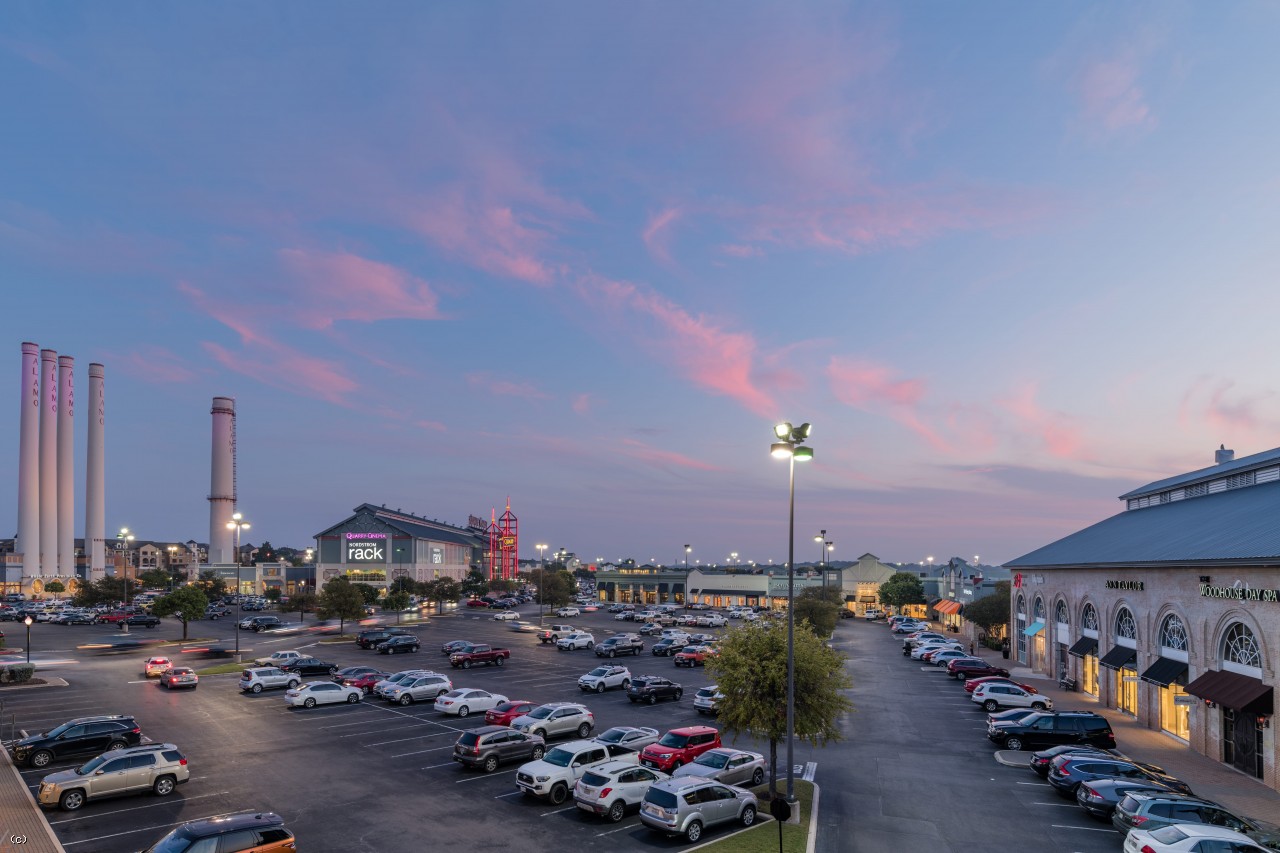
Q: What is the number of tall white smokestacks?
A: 5